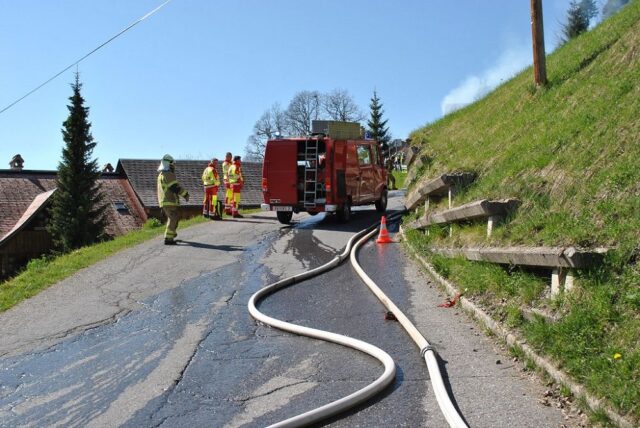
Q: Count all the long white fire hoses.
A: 2